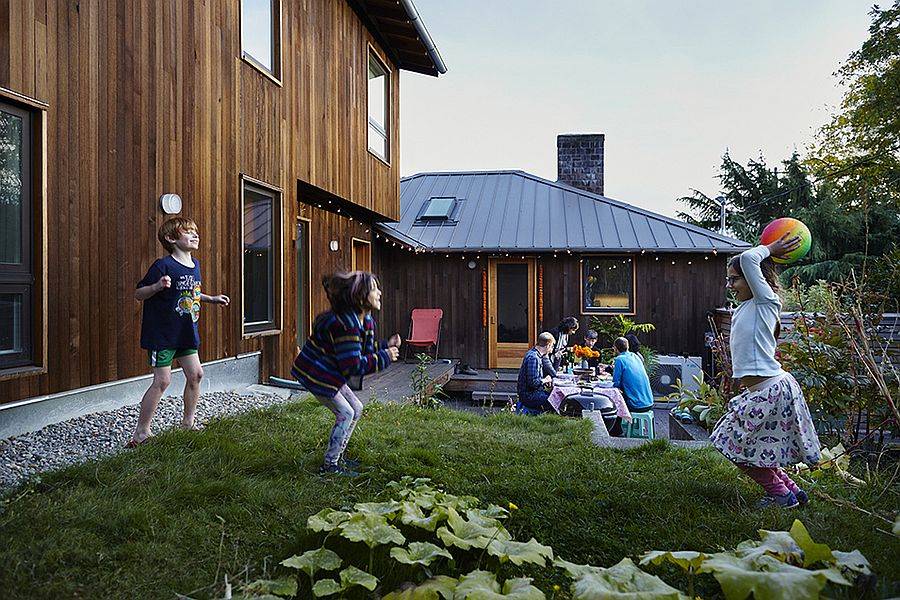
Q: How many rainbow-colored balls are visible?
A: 1